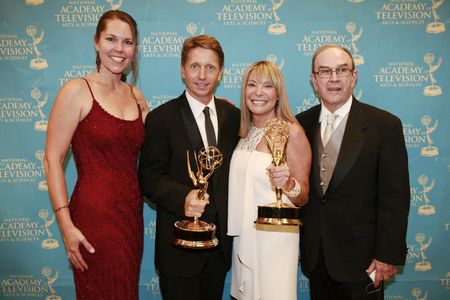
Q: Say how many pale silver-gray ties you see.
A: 1